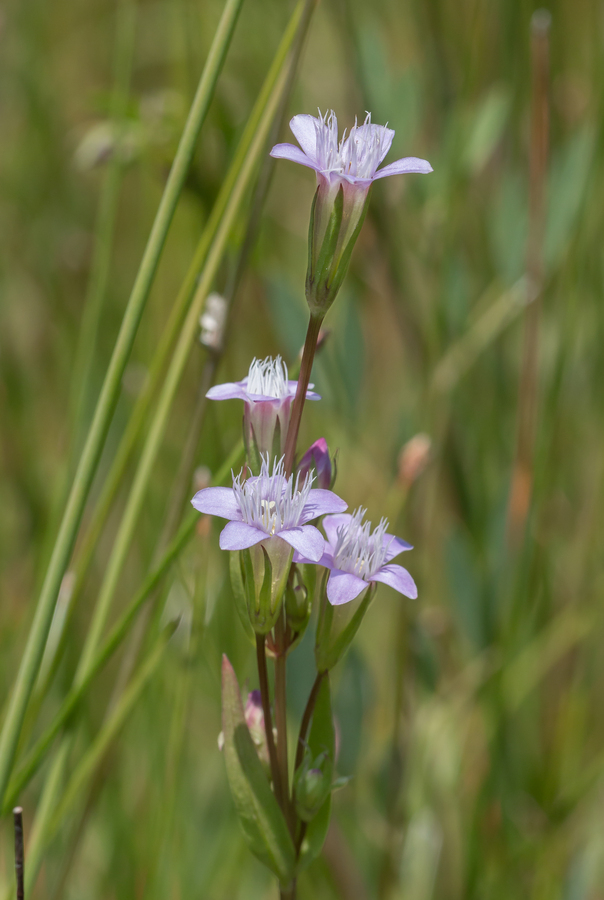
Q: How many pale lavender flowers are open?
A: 4